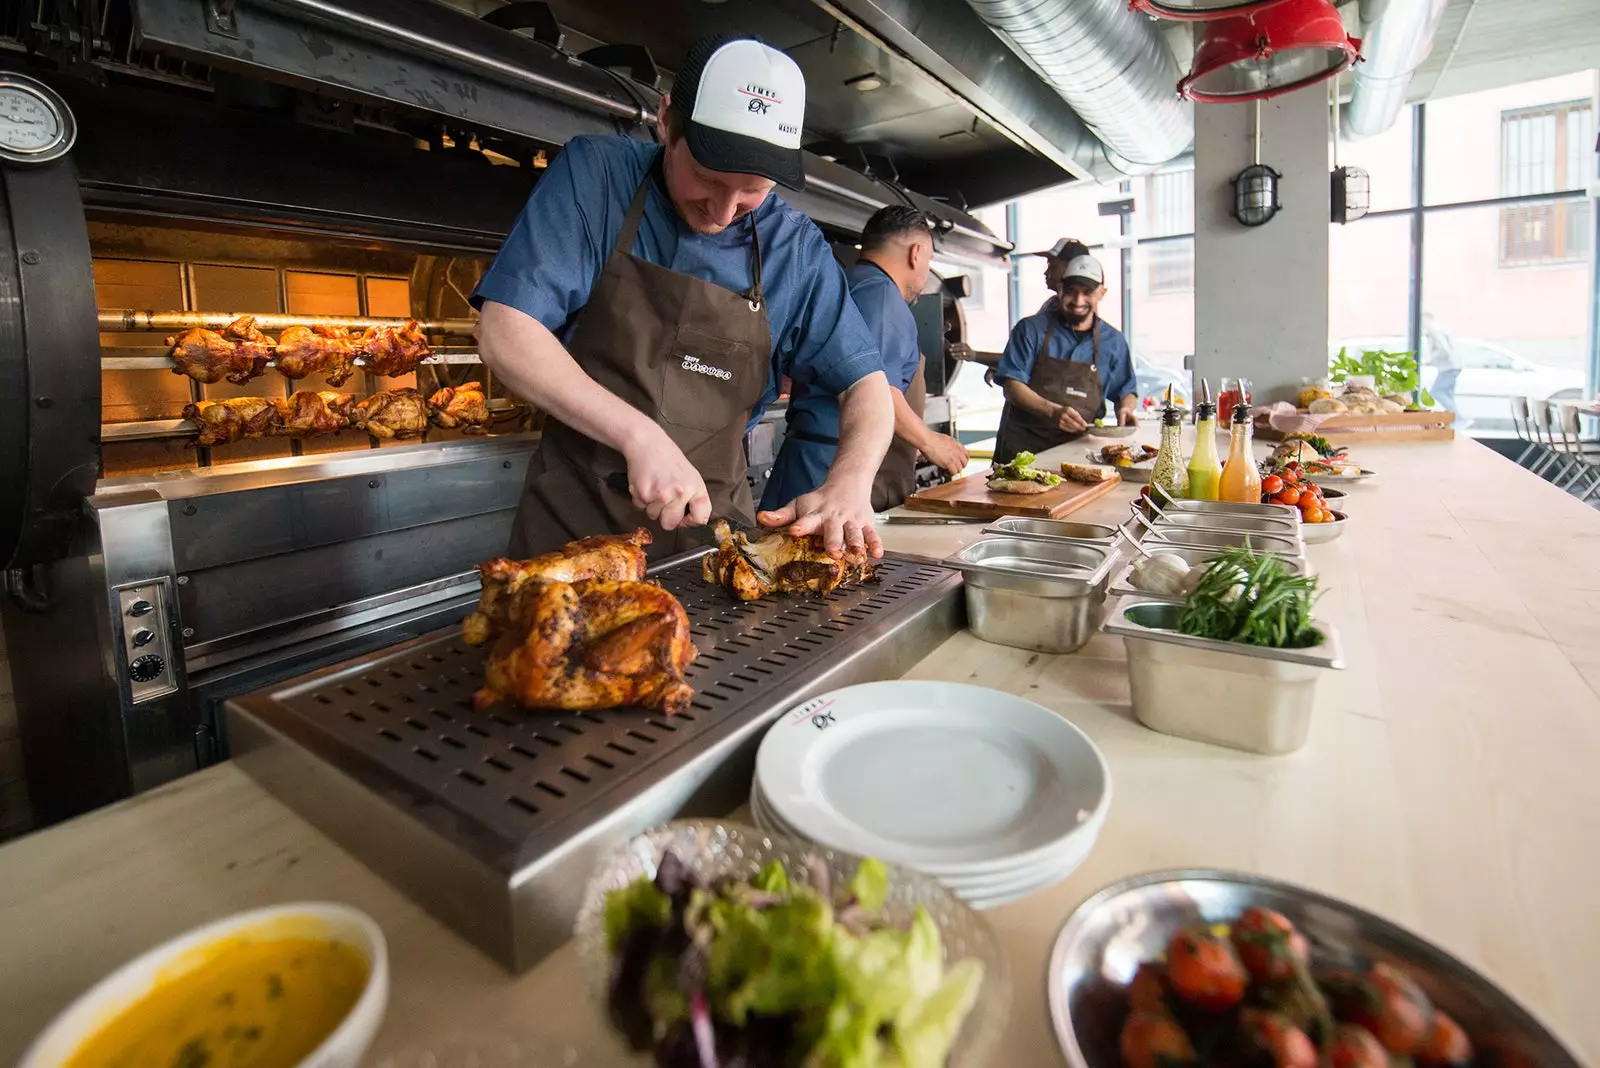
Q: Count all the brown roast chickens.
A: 10